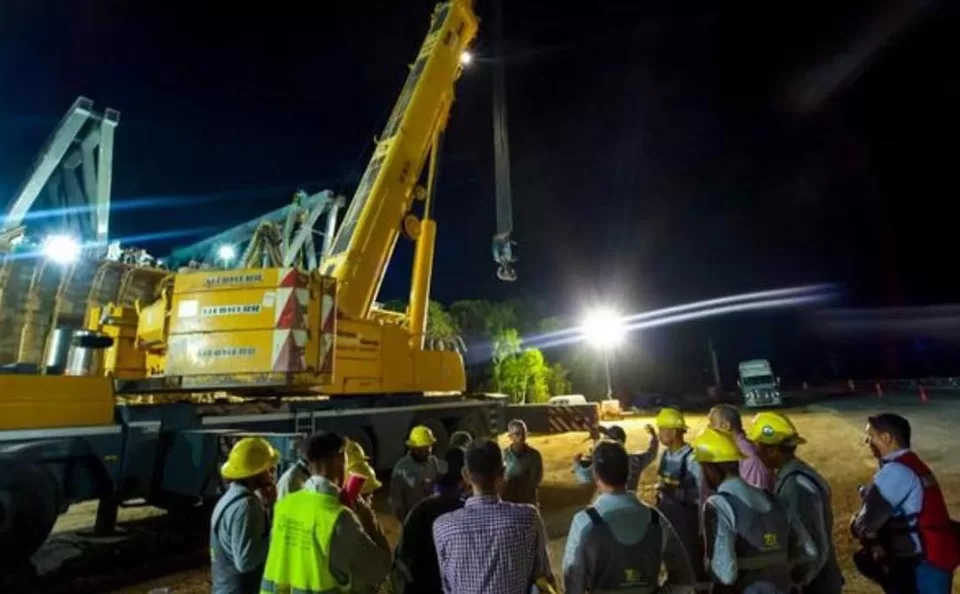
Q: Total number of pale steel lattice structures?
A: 2